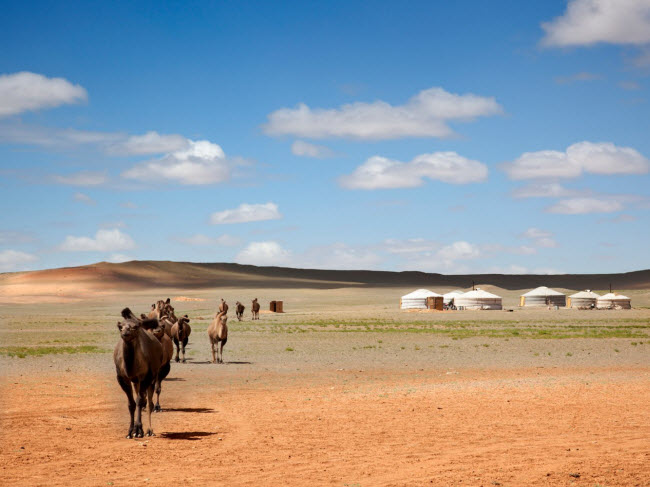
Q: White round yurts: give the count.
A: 6